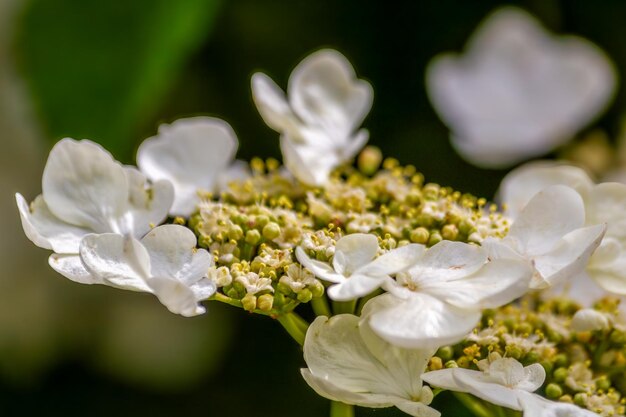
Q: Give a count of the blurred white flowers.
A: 1